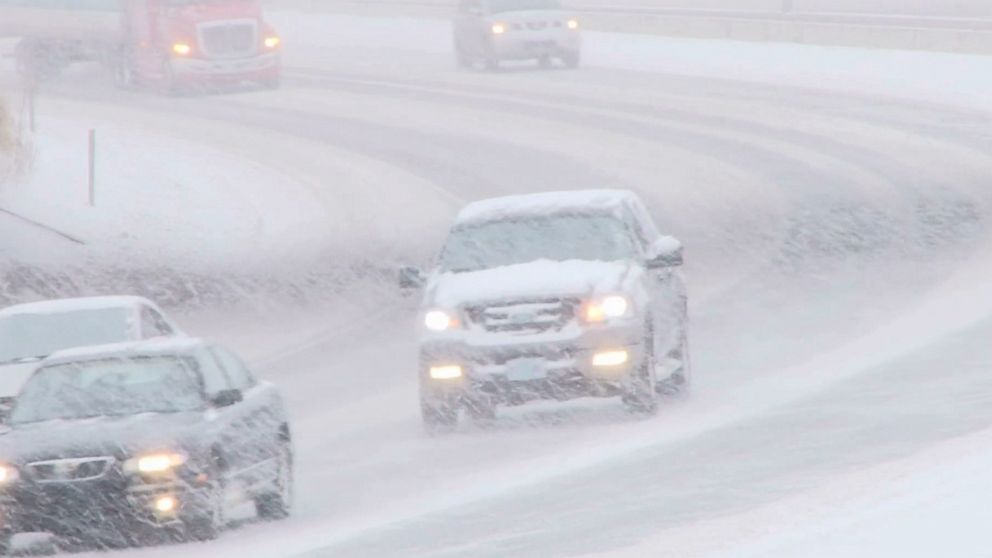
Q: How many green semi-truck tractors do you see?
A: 0